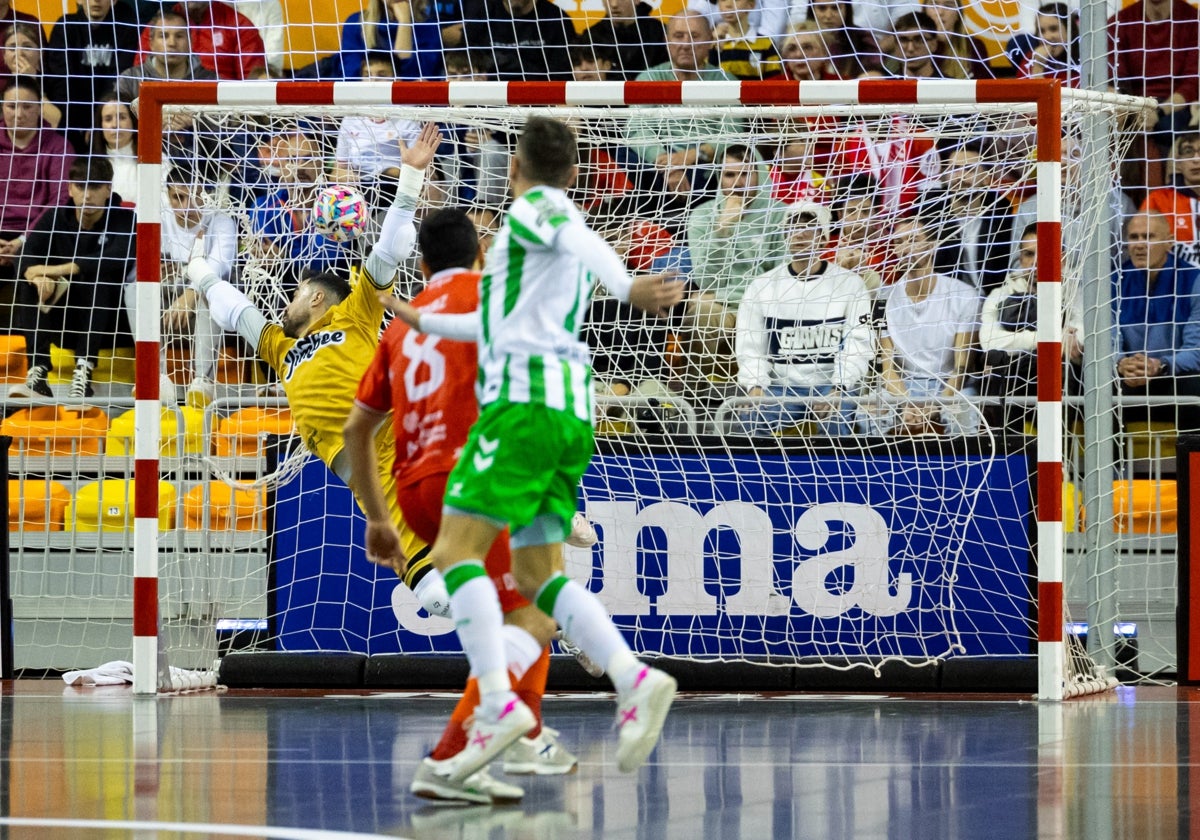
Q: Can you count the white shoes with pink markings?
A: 2